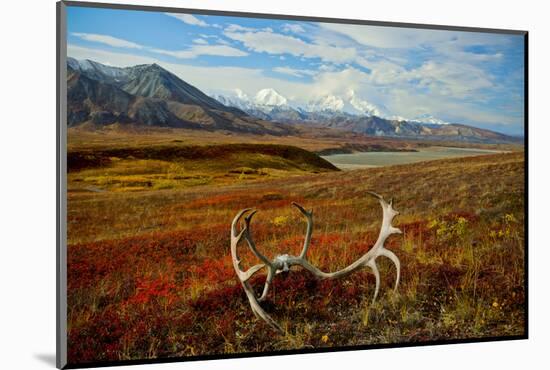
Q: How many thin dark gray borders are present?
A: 1